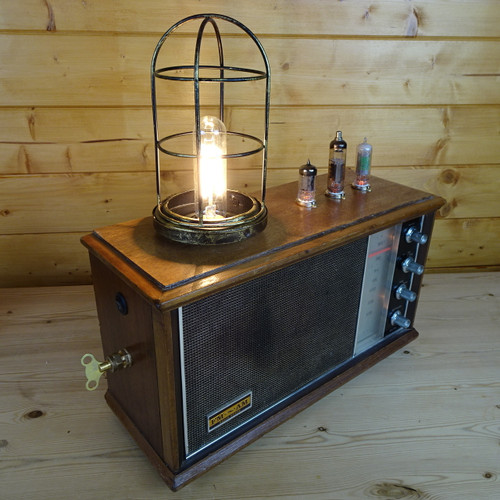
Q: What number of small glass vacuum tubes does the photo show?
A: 3